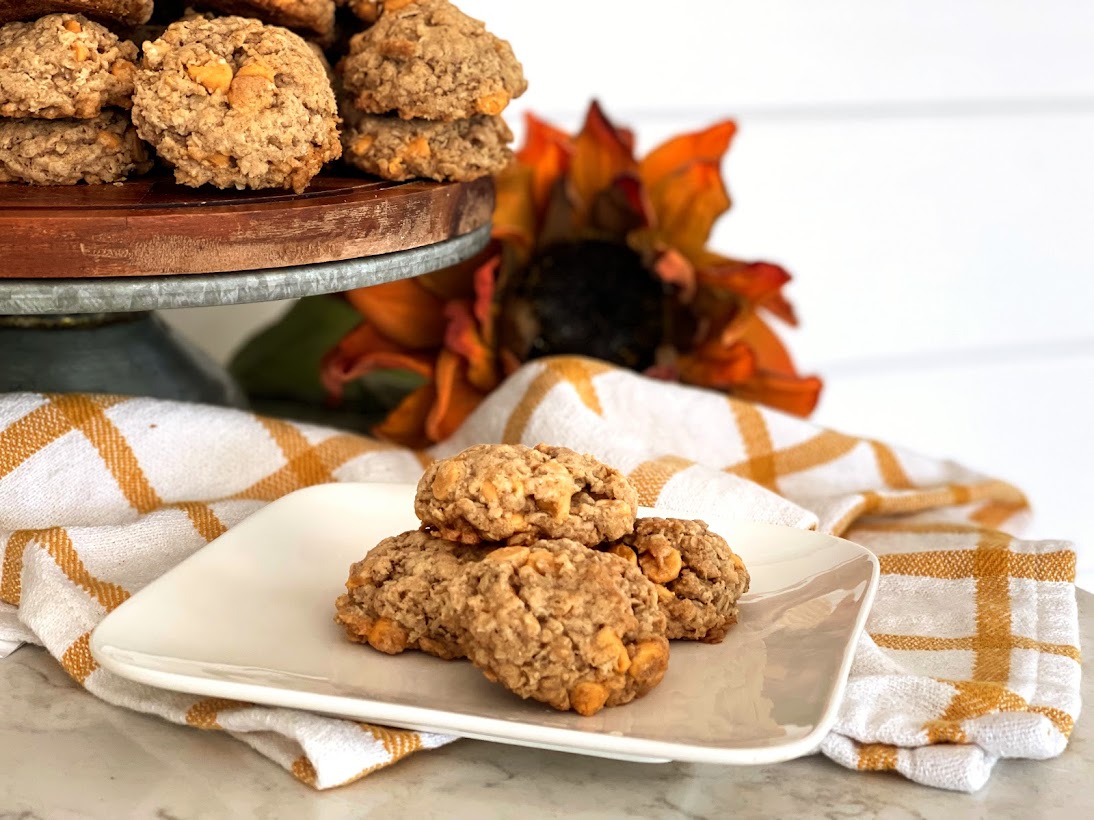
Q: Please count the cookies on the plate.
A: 4